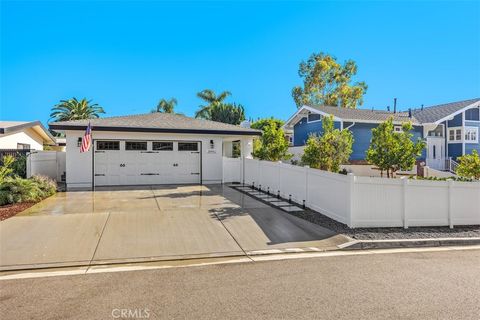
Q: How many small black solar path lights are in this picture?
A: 6